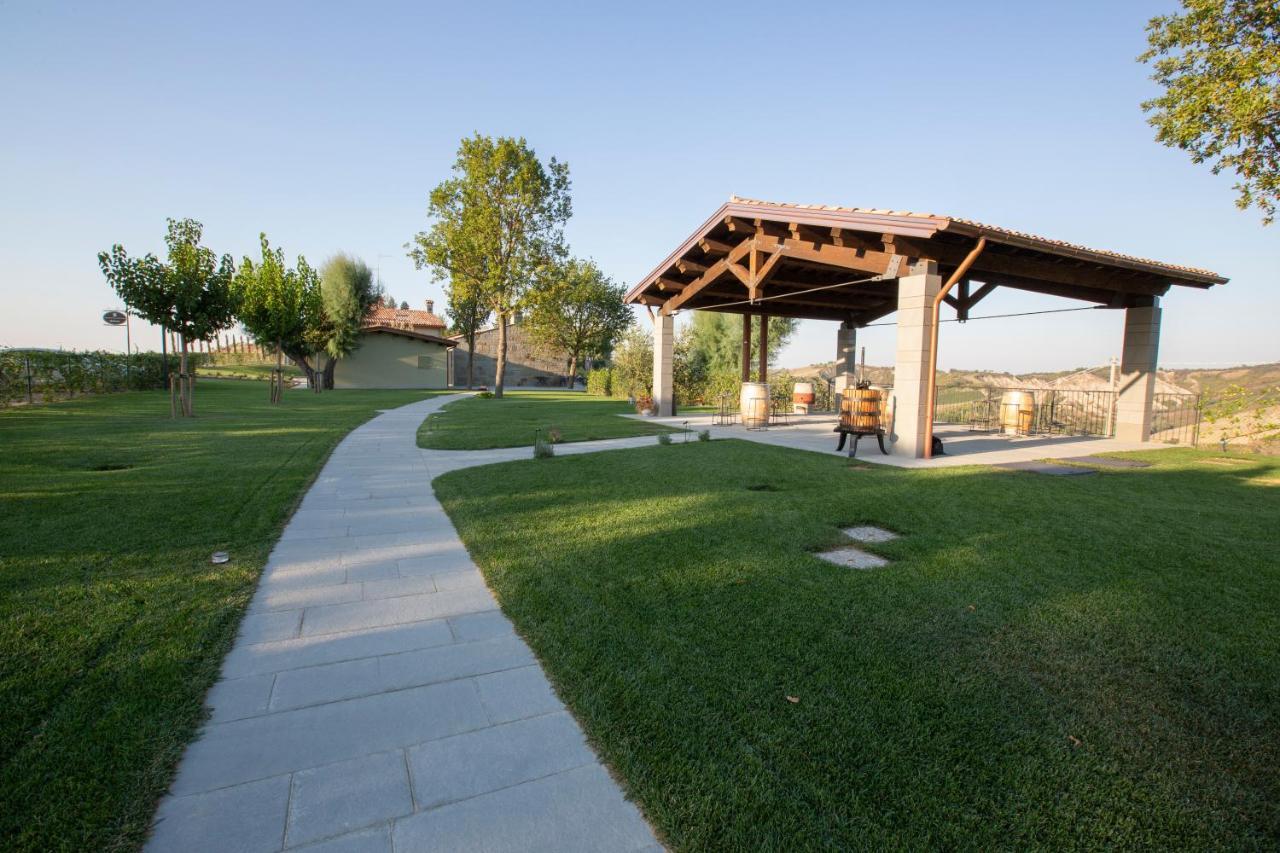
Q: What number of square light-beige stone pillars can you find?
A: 4